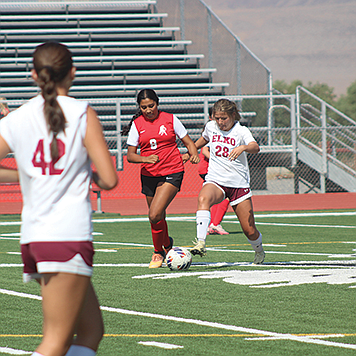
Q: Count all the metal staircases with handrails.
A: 1